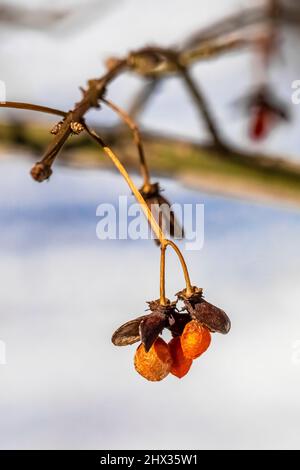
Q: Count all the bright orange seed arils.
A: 3